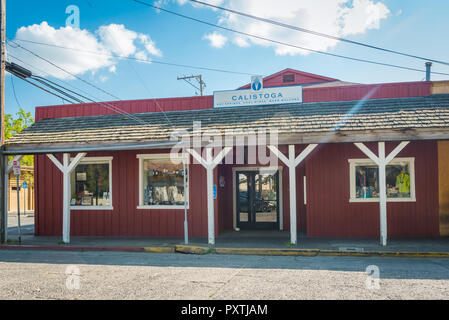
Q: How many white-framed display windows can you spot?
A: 3